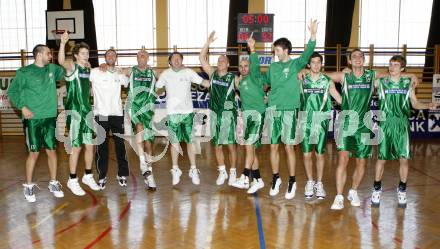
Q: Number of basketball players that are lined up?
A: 11